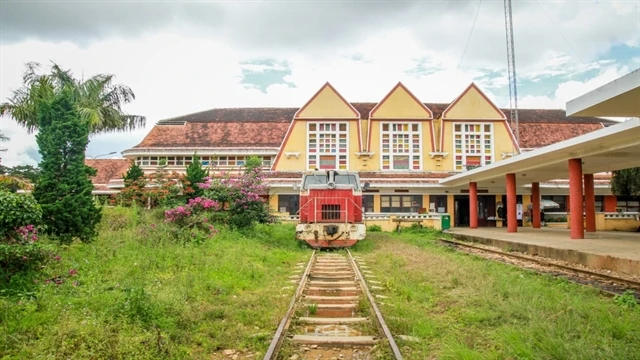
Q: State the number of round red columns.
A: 5